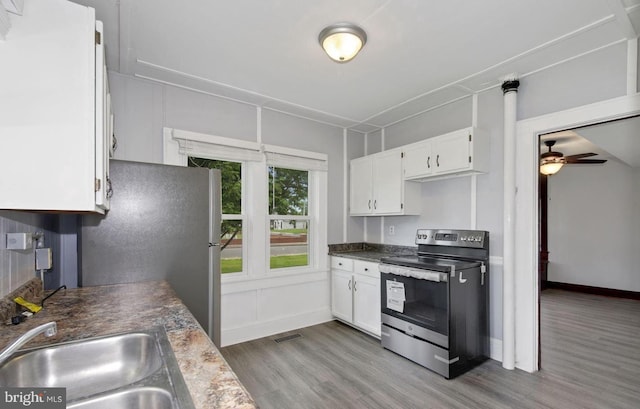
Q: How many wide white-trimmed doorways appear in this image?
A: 1